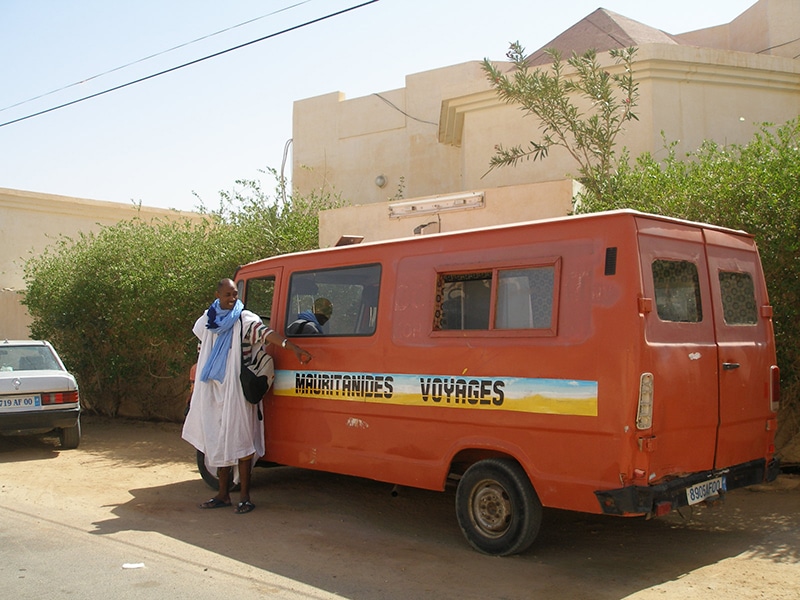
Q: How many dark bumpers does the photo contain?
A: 2